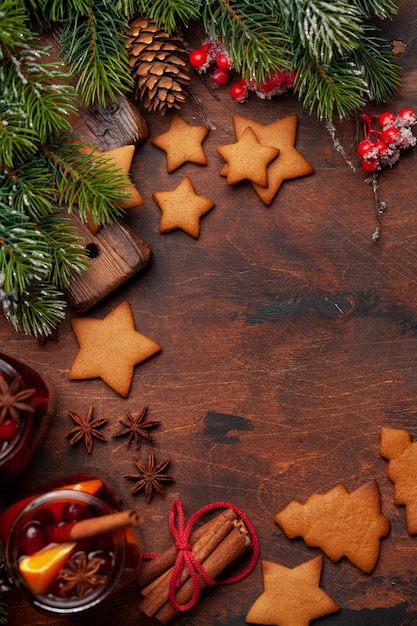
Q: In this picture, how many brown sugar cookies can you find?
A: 9